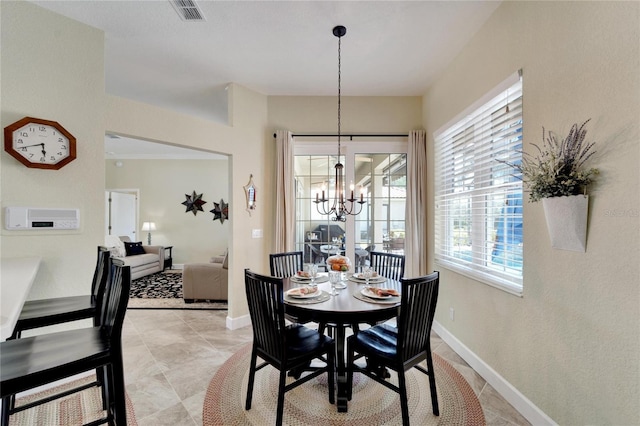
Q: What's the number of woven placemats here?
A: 4